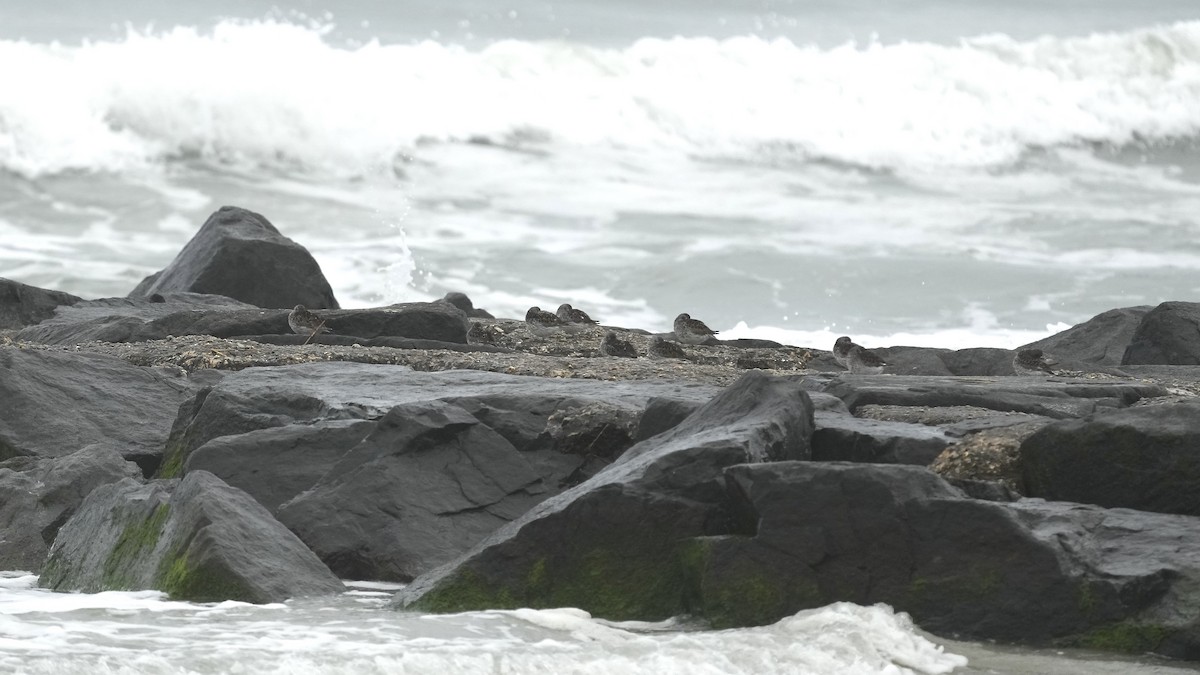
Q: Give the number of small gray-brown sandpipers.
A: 10